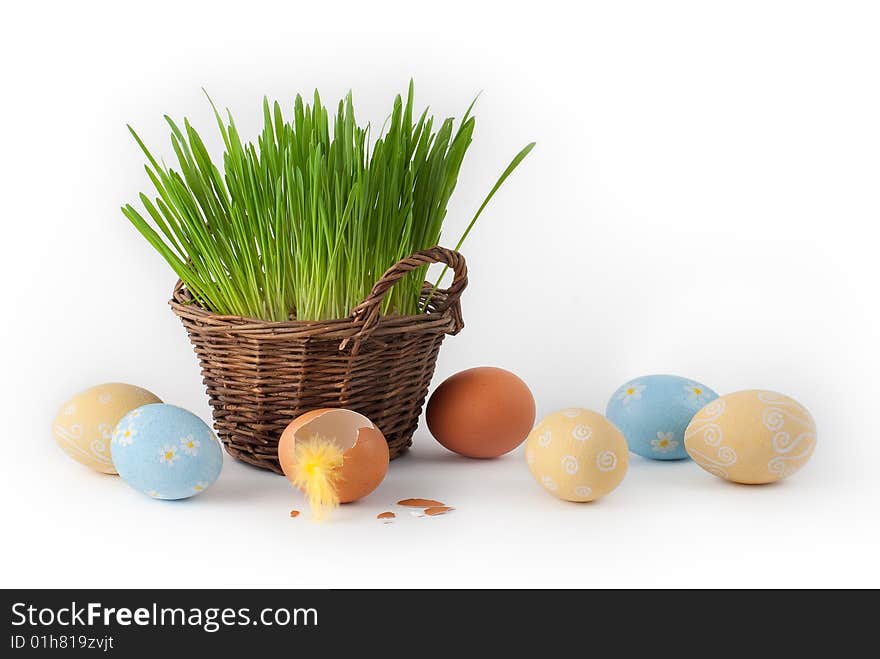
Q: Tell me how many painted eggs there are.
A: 5